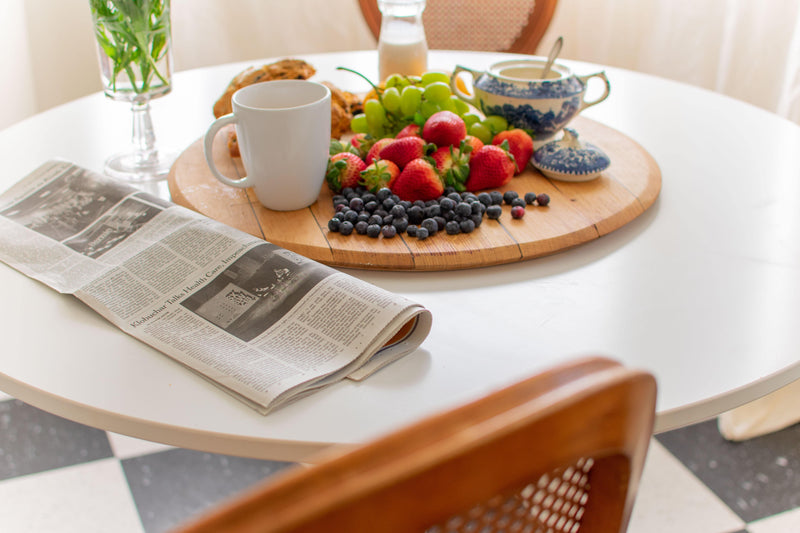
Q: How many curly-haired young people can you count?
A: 0